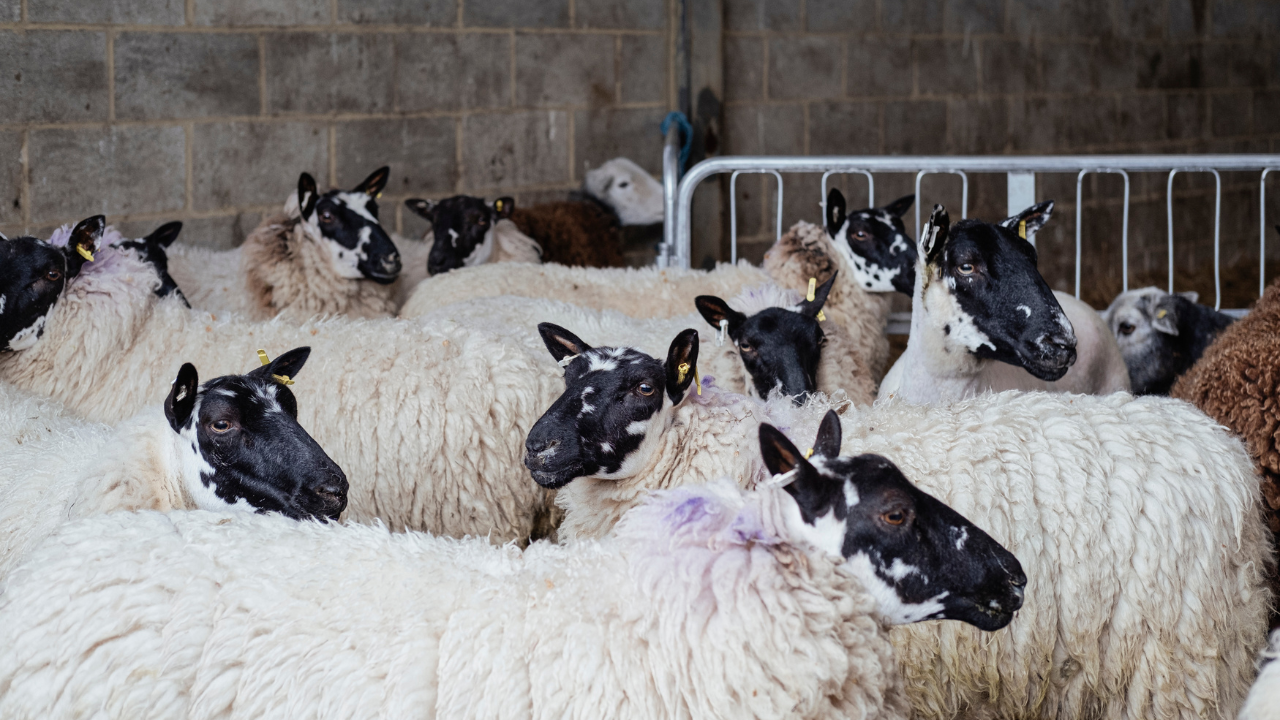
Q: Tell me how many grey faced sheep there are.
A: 2